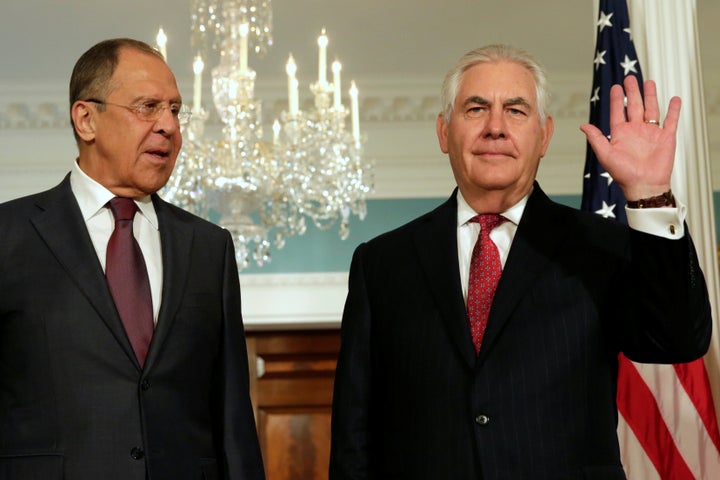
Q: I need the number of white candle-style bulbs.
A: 8